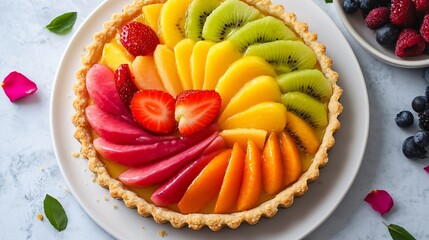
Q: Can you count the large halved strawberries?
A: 2